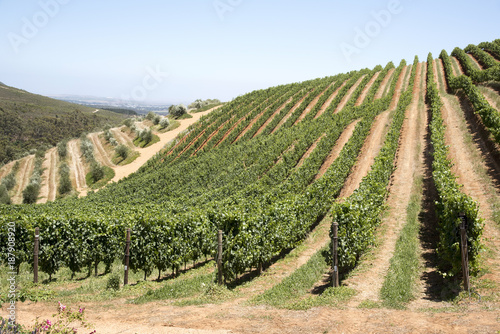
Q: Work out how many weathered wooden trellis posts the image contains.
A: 5